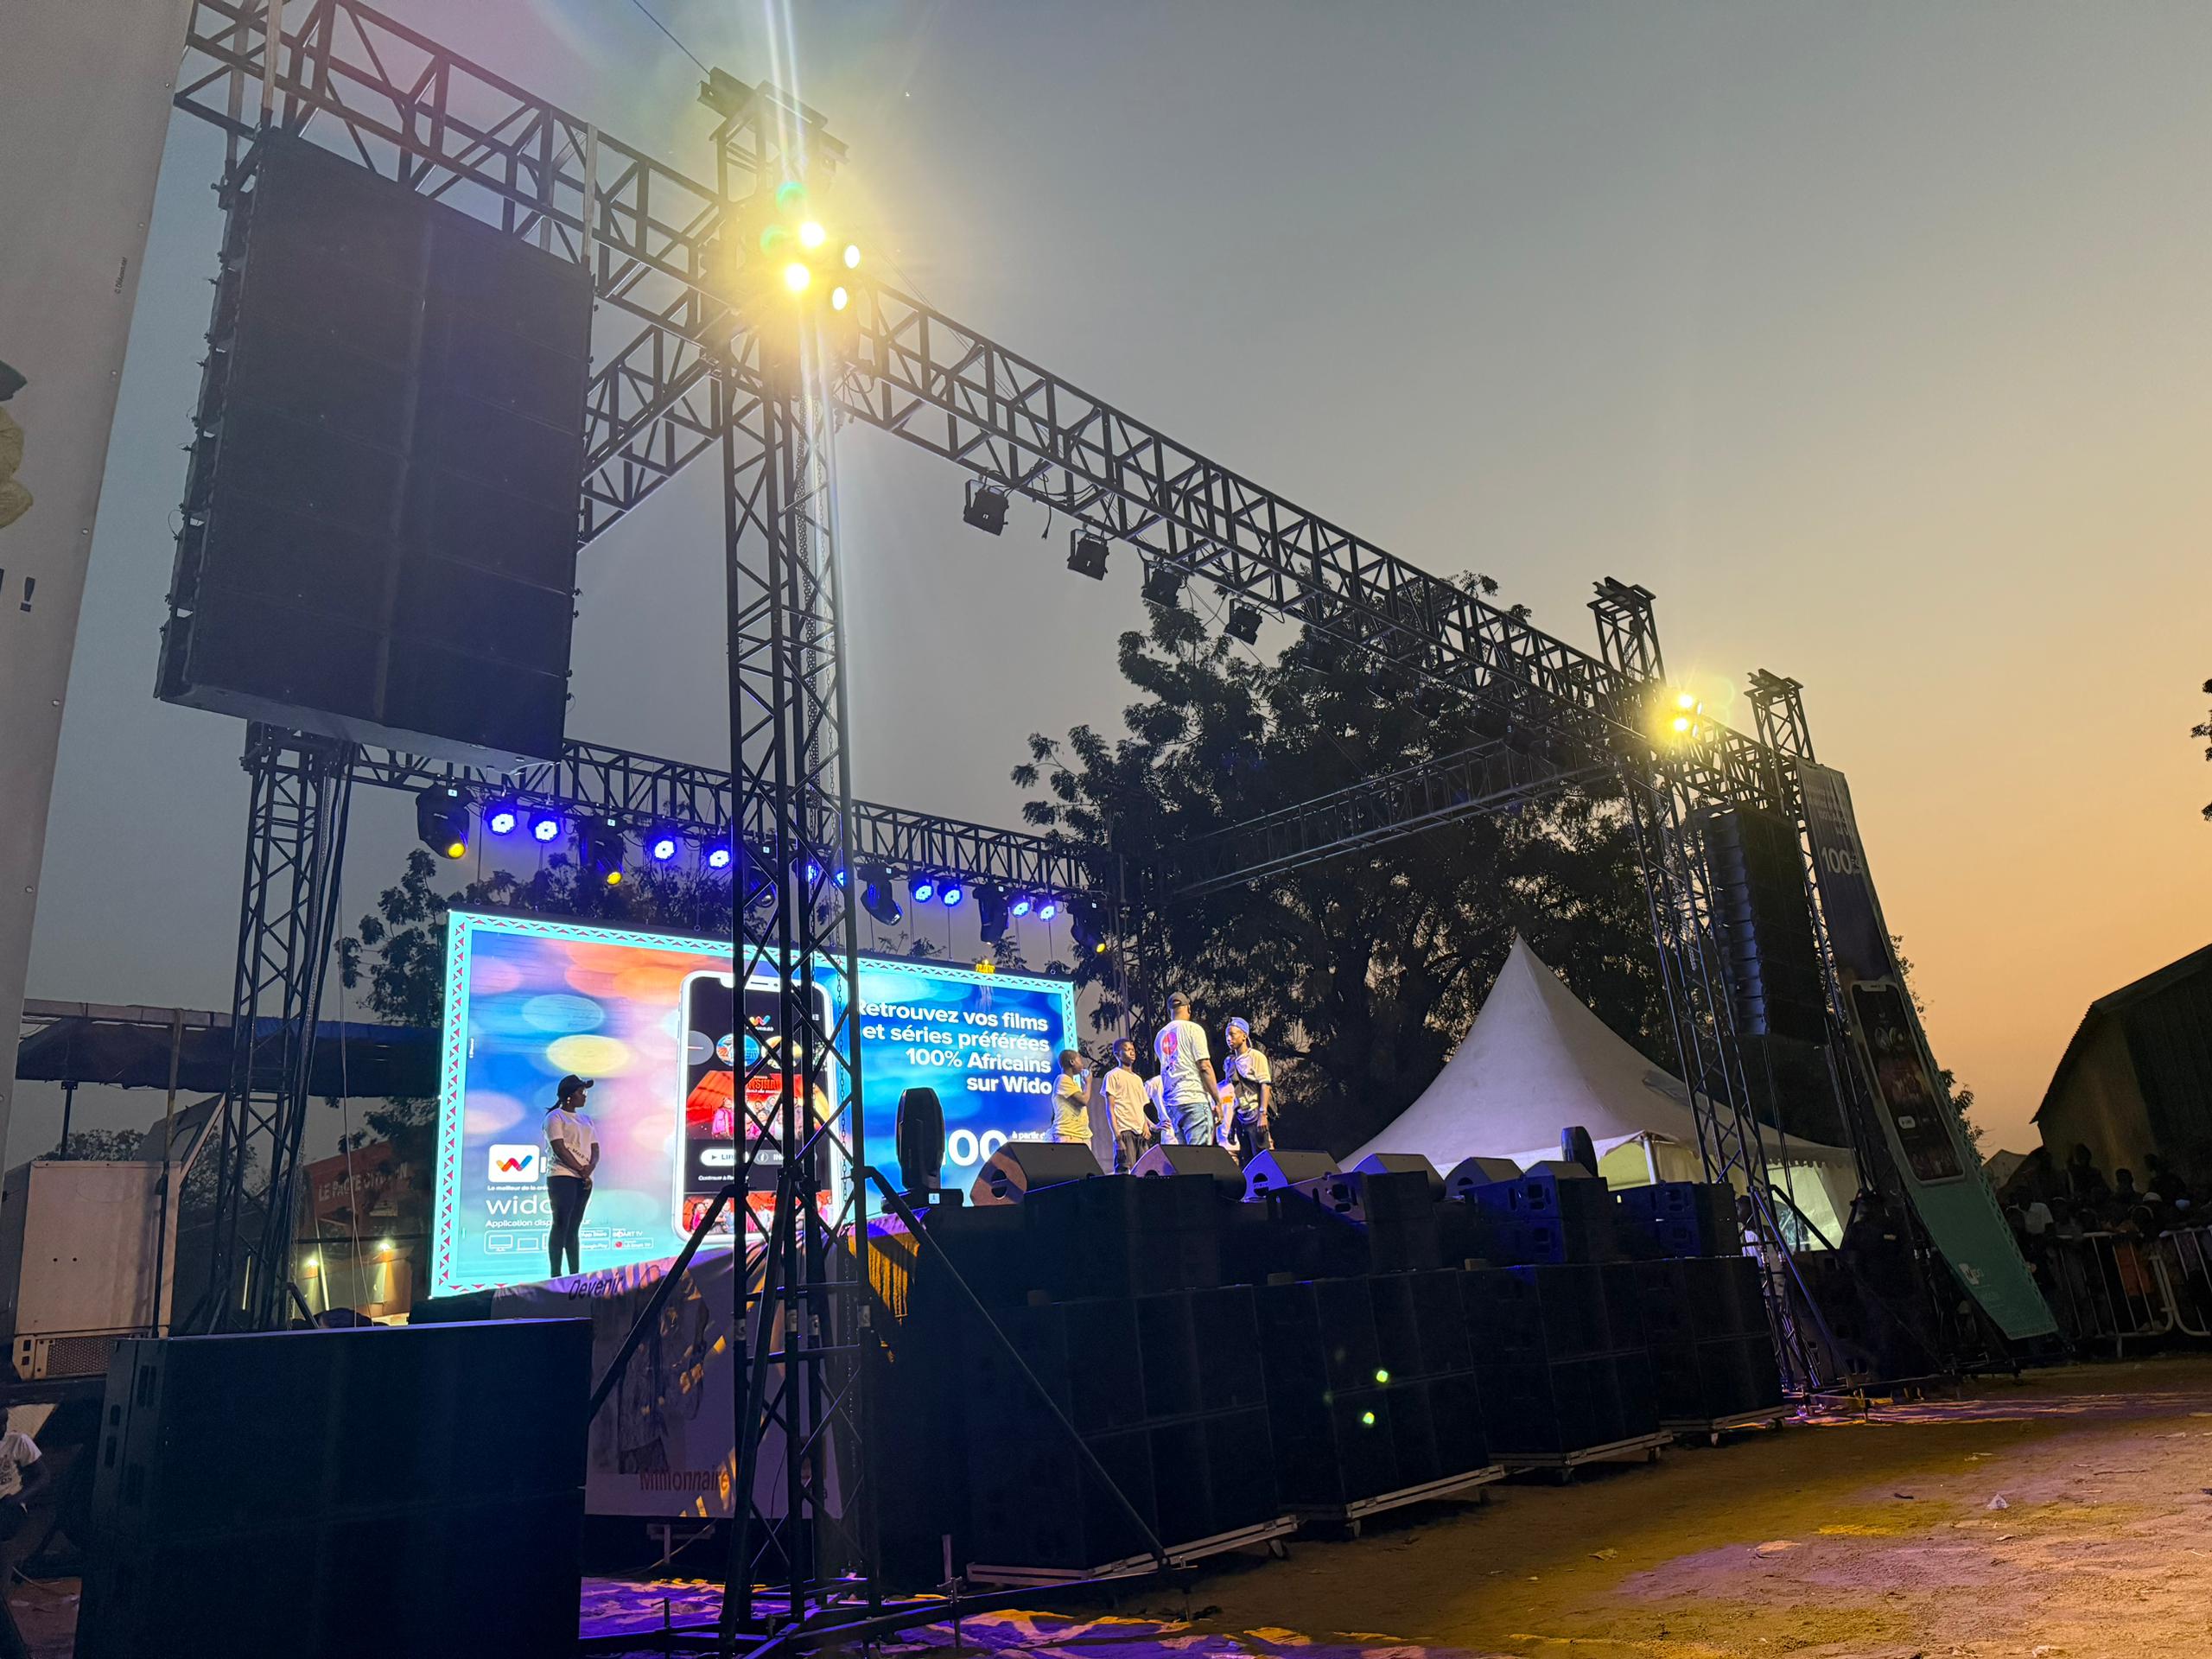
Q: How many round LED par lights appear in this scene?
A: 10